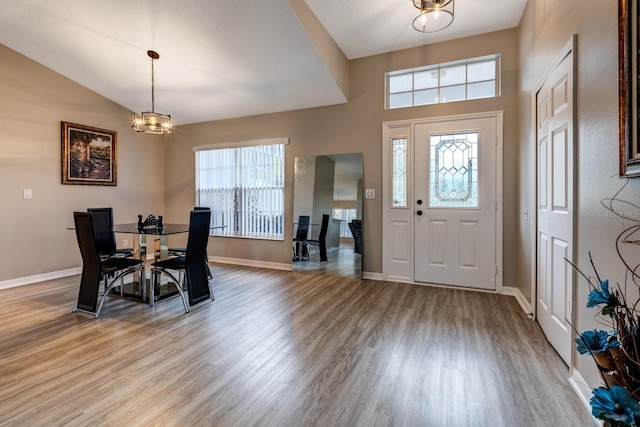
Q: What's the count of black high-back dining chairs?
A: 4